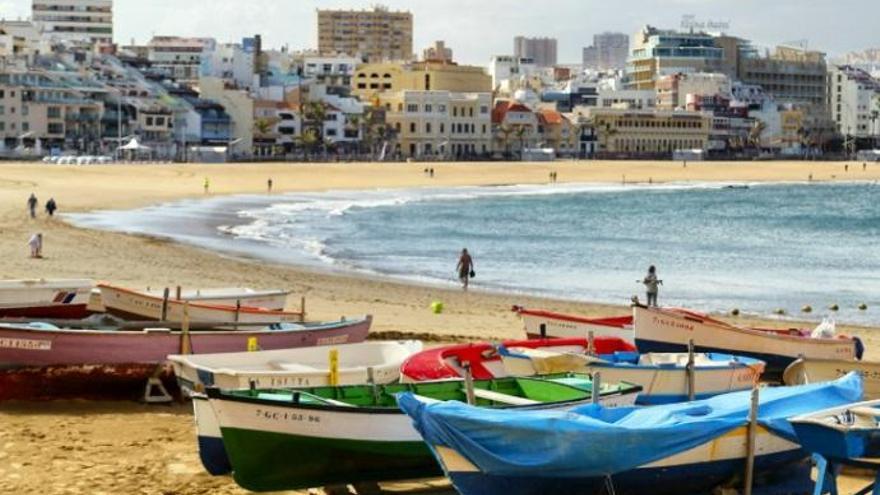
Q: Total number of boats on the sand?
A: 13